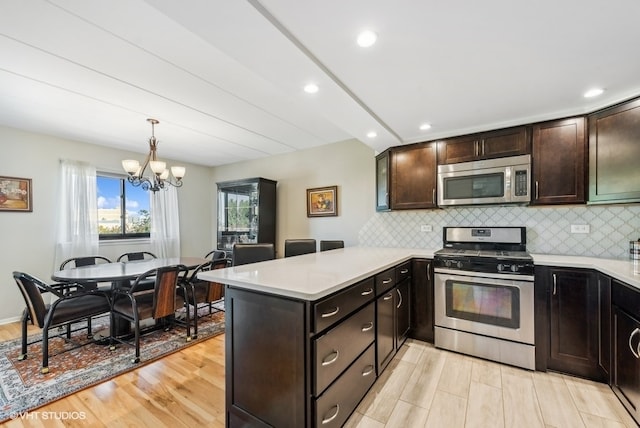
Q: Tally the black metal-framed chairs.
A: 6